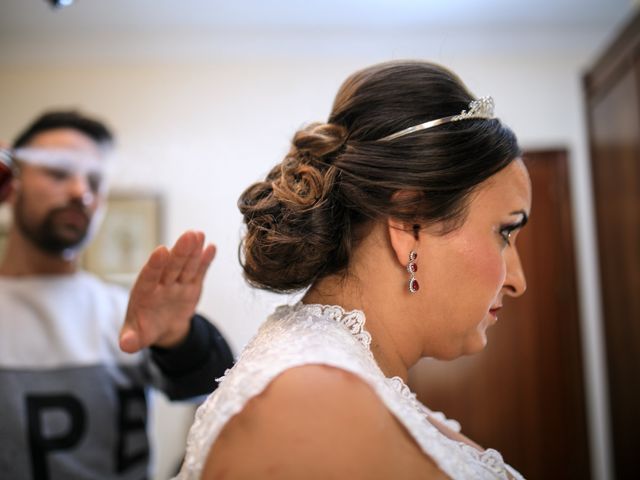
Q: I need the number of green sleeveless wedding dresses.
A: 0